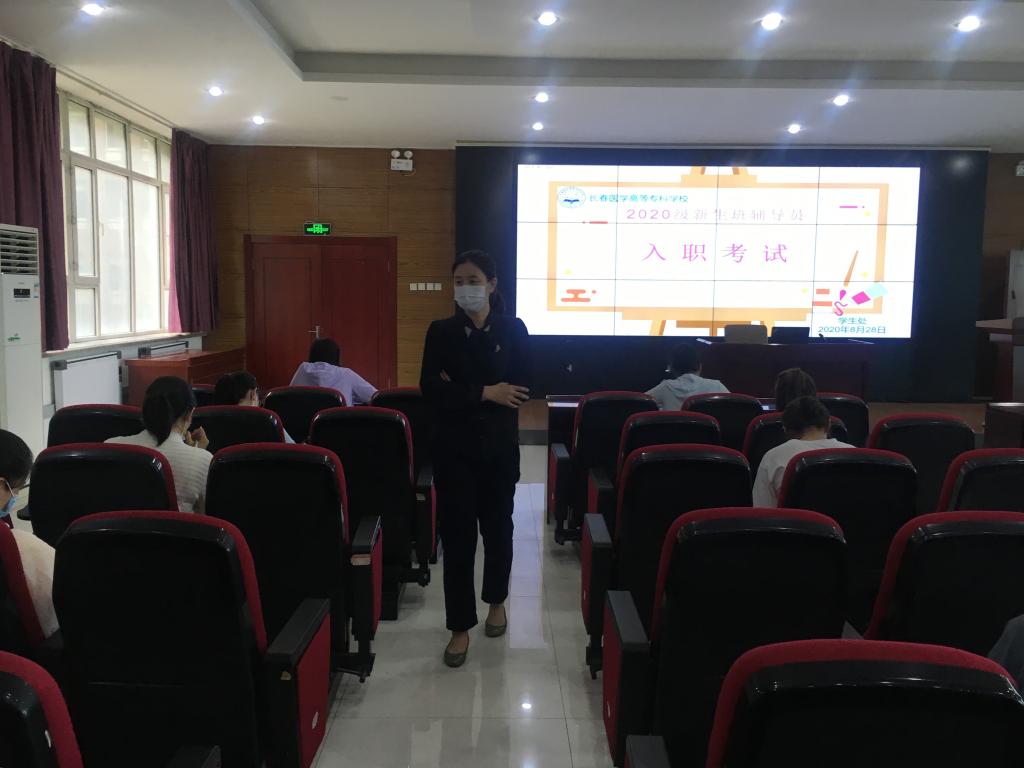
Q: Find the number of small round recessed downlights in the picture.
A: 10